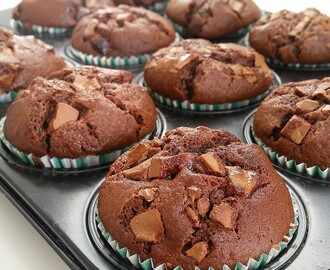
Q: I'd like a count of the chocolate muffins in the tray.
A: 10